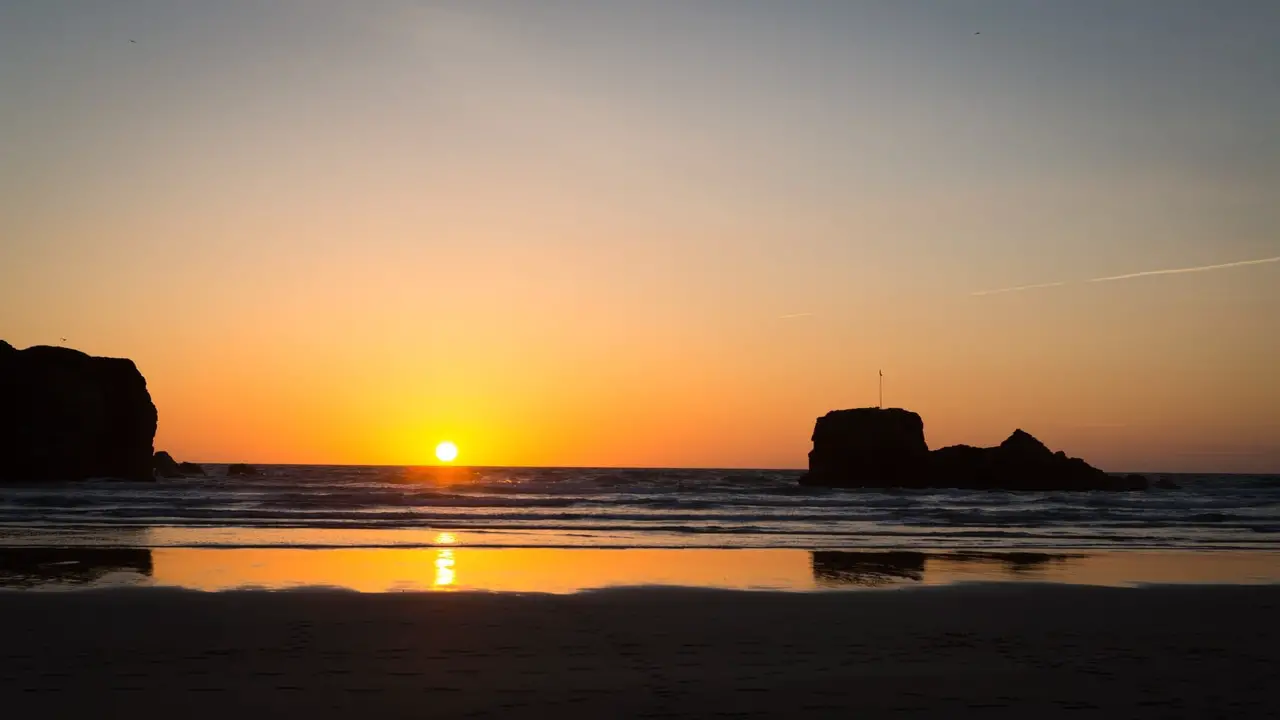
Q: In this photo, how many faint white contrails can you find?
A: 2